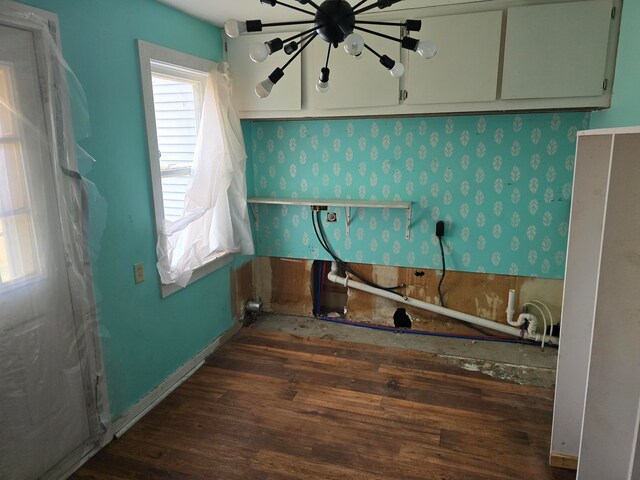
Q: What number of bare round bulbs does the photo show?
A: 7